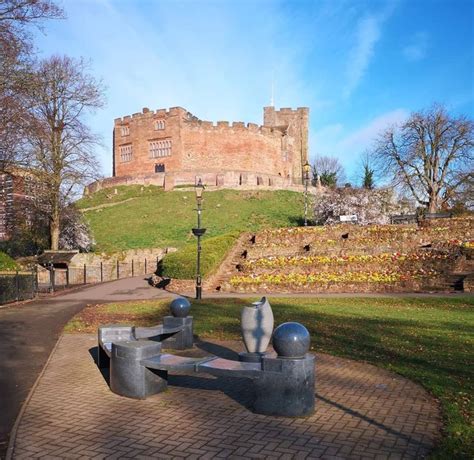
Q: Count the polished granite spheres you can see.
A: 2